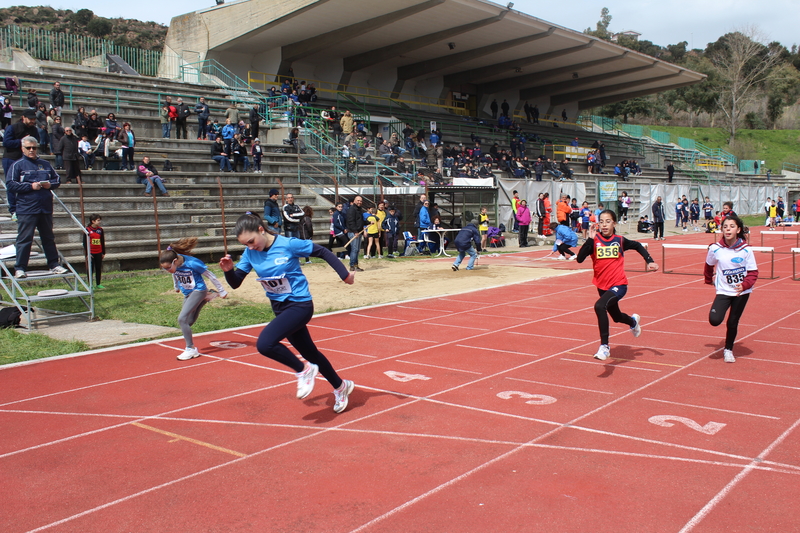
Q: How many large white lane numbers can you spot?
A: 4